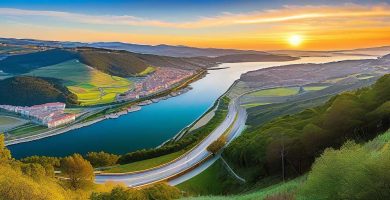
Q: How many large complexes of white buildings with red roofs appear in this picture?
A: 2